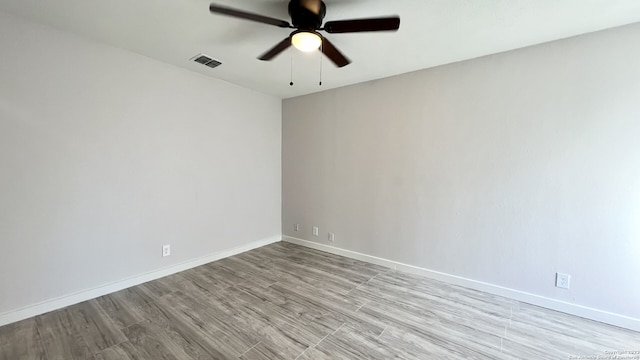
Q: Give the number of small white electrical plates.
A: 5